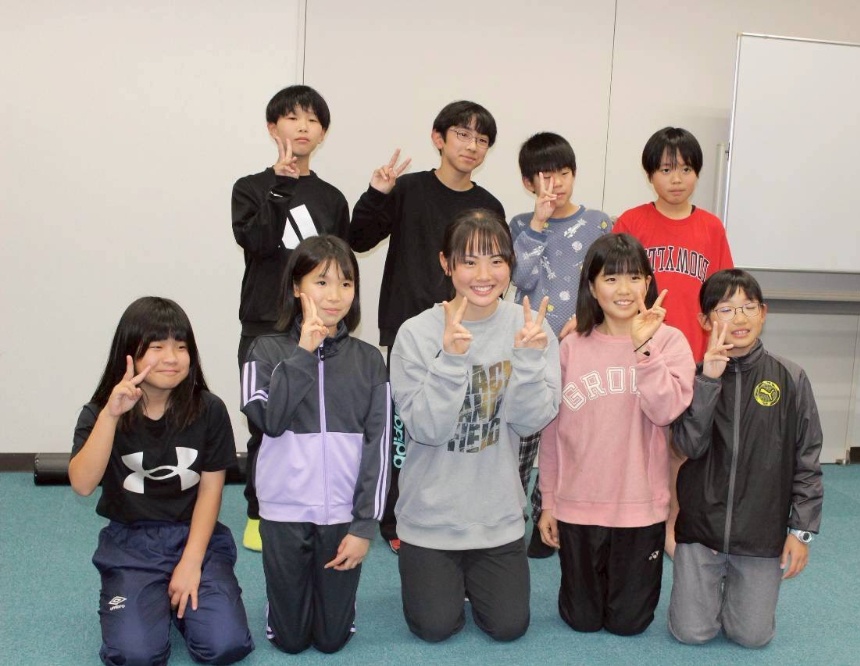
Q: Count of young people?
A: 9